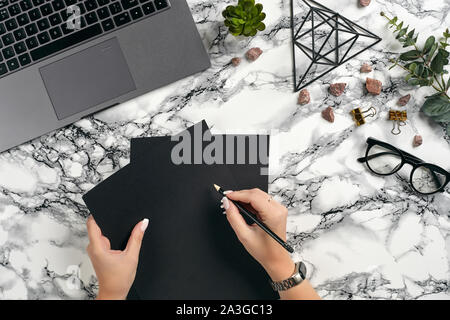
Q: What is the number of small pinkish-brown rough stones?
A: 10